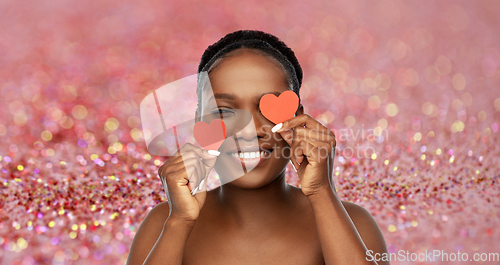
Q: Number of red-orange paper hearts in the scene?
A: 2